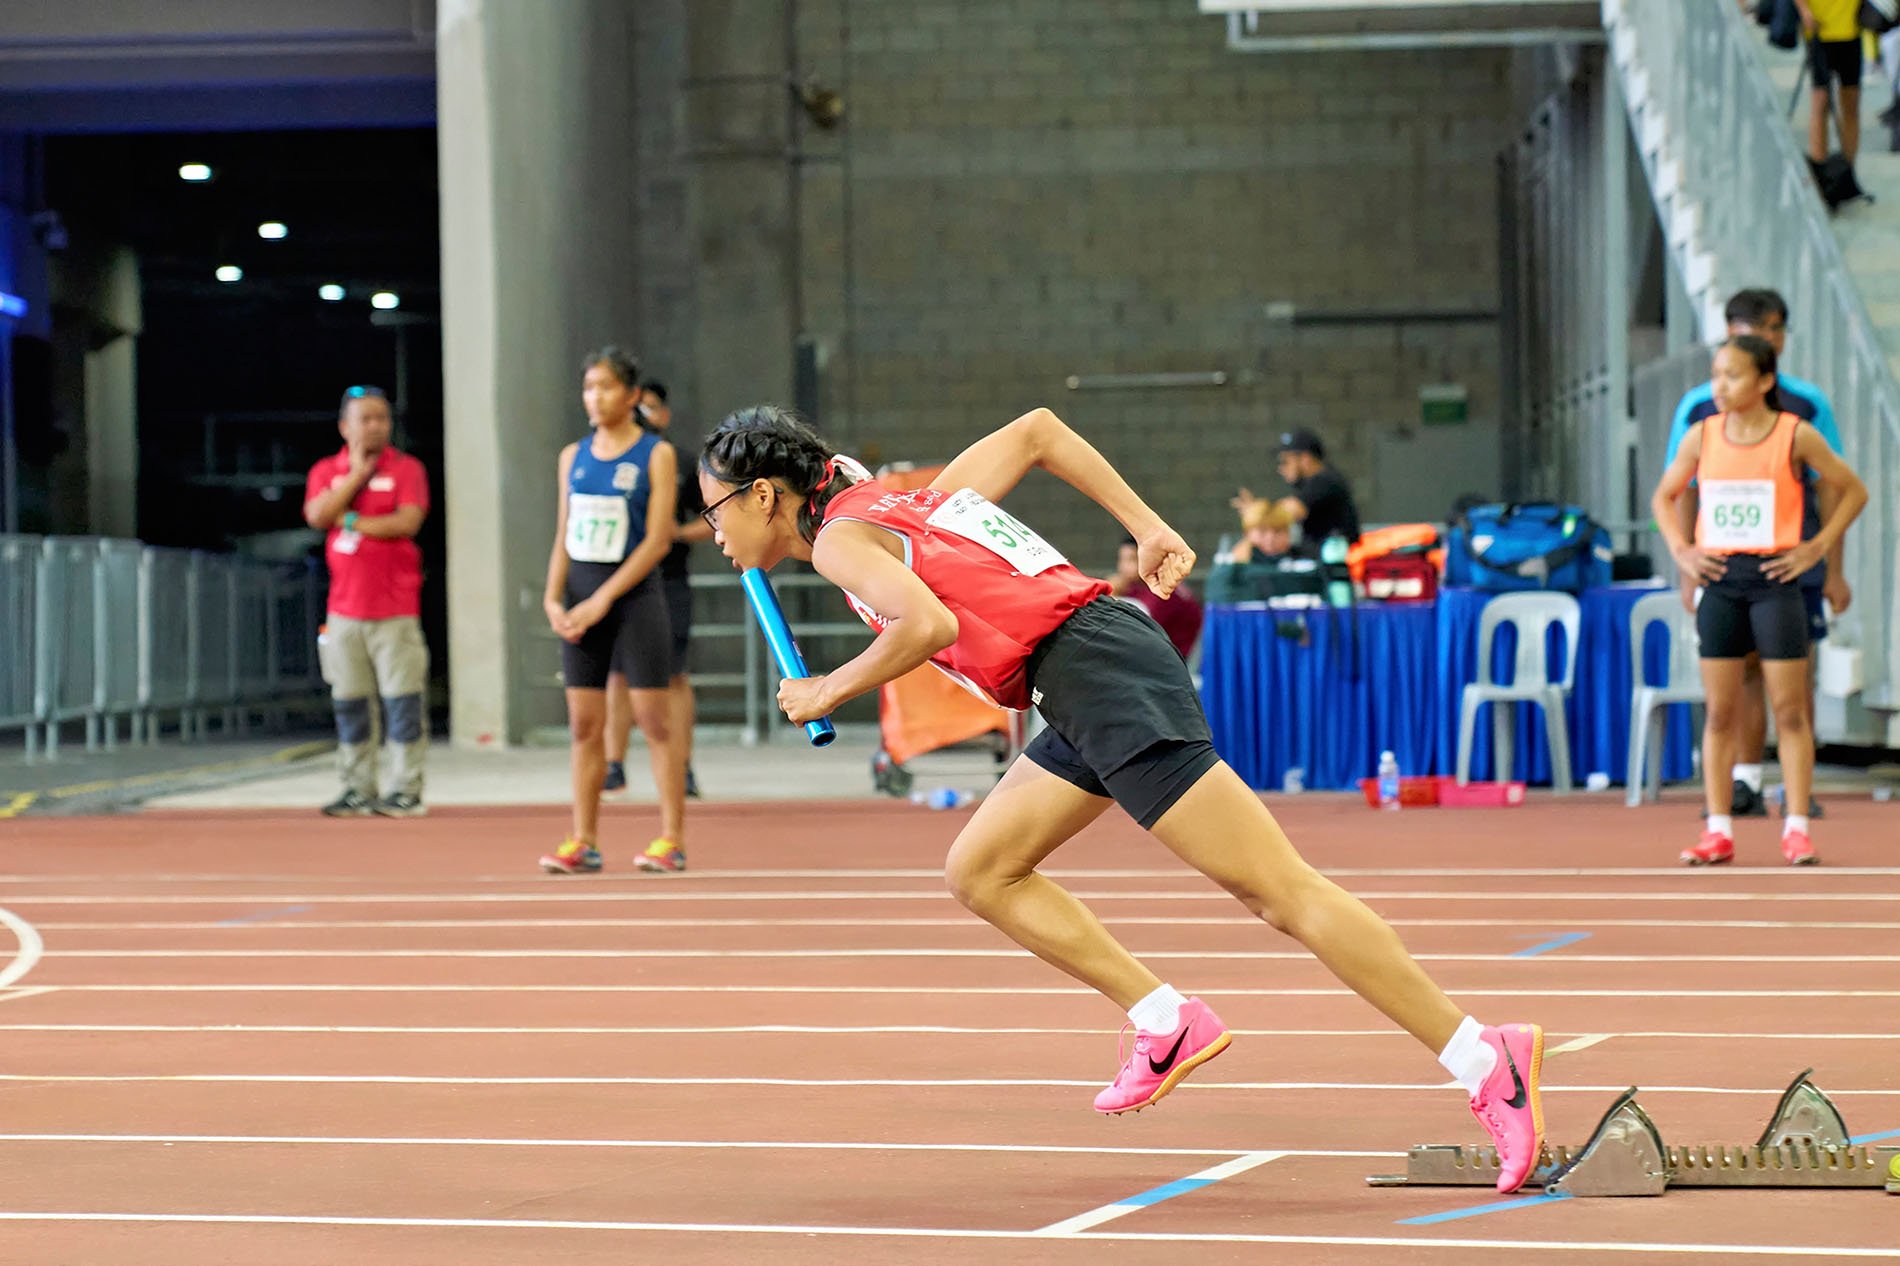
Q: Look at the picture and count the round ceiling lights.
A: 5